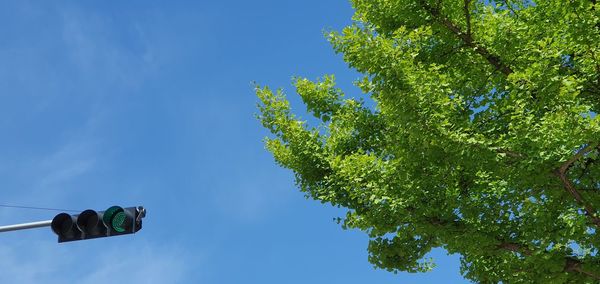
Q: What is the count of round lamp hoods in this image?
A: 3